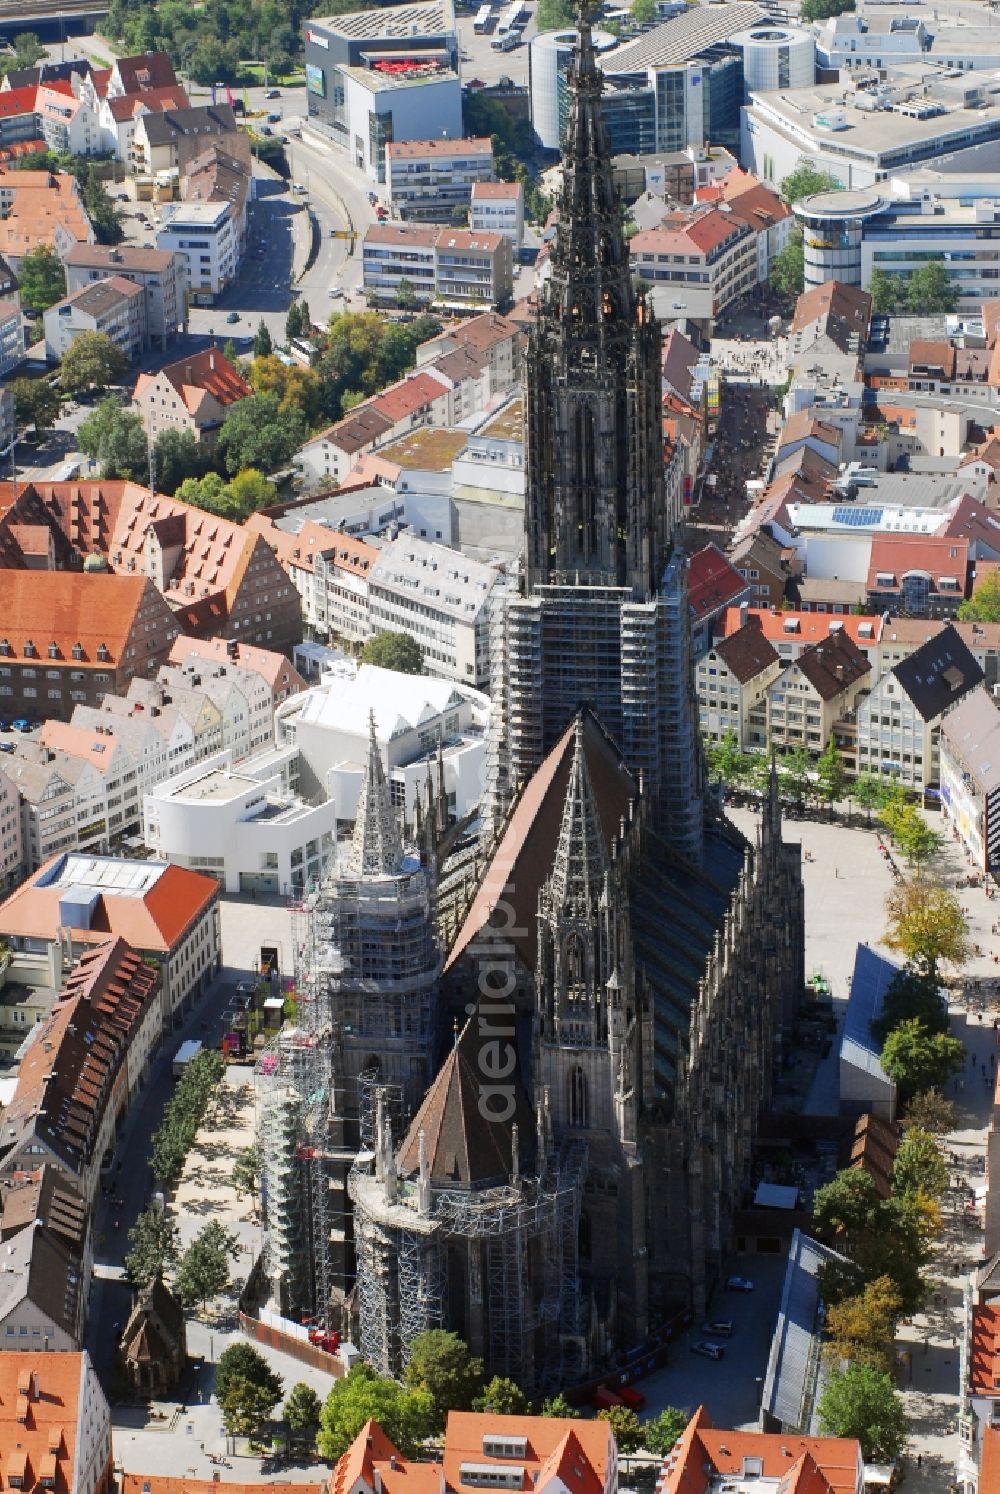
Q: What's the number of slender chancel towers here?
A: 2